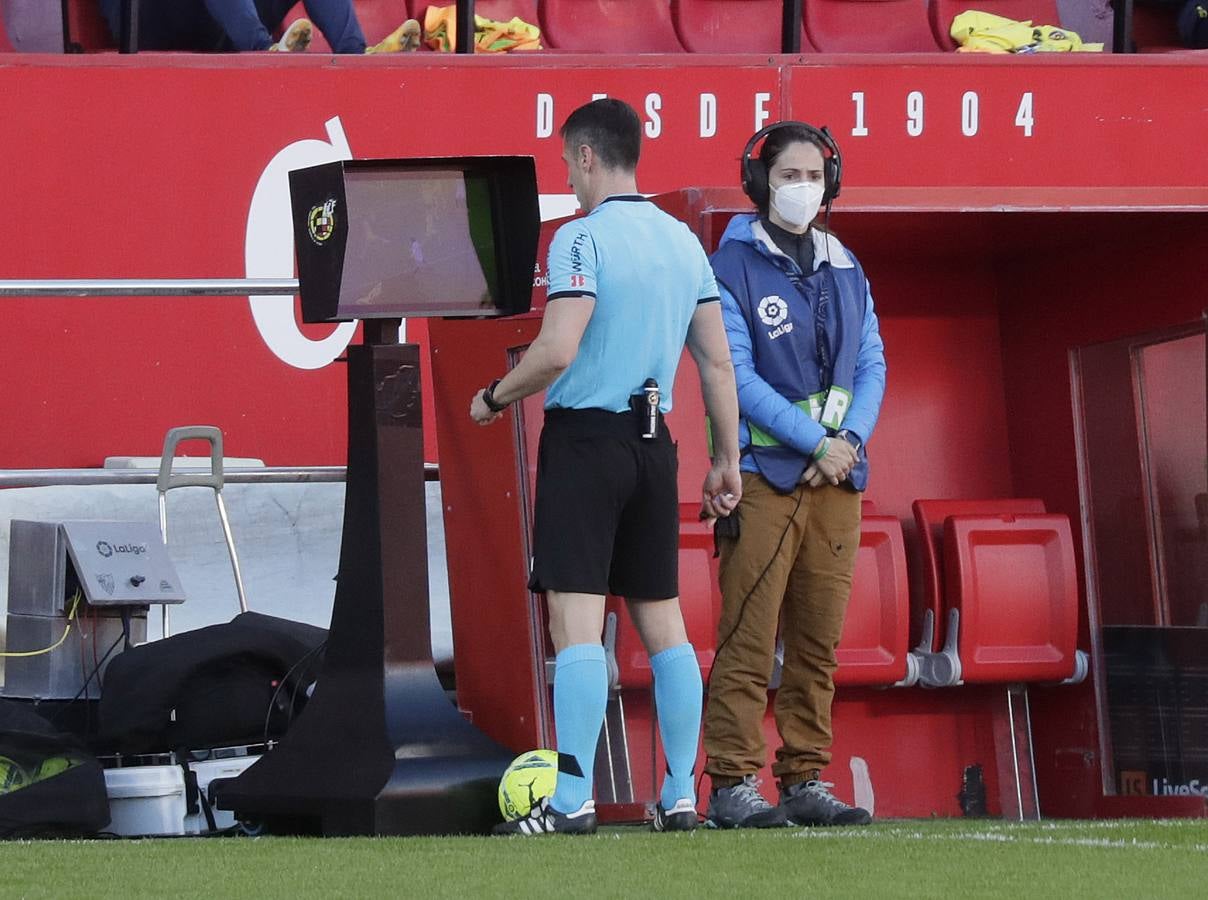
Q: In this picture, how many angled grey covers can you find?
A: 1